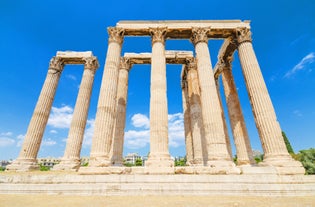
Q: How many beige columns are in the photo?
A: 11